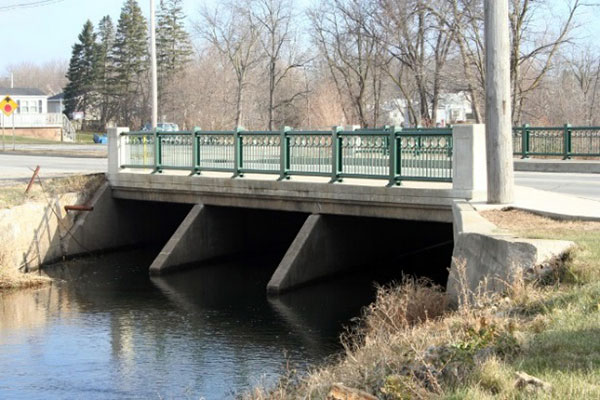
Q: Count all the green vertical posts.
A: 8